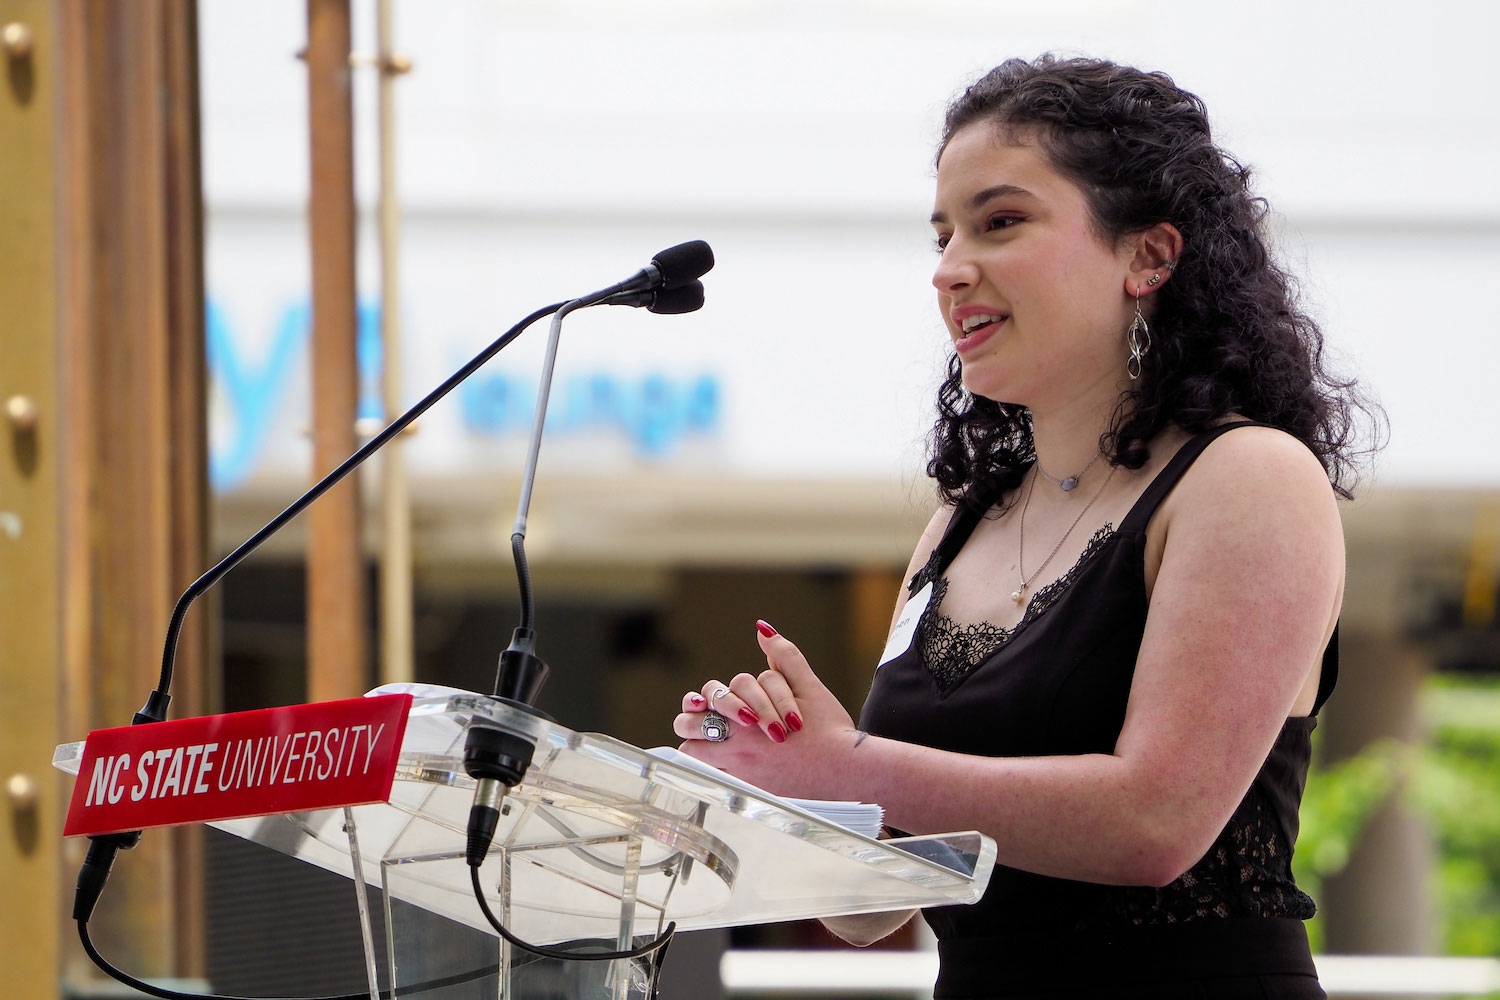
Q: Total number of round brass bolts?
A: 3